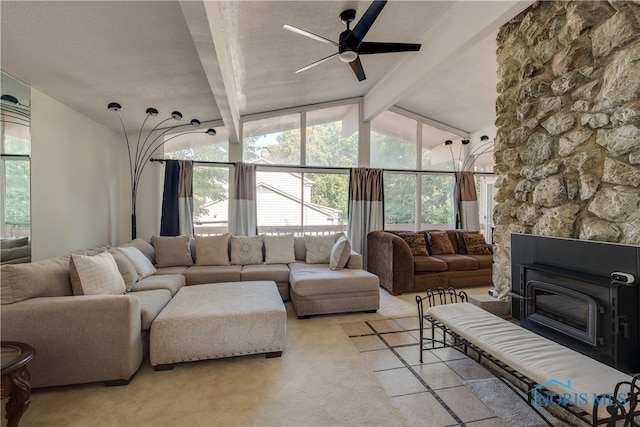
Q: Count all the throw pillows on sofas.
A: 12